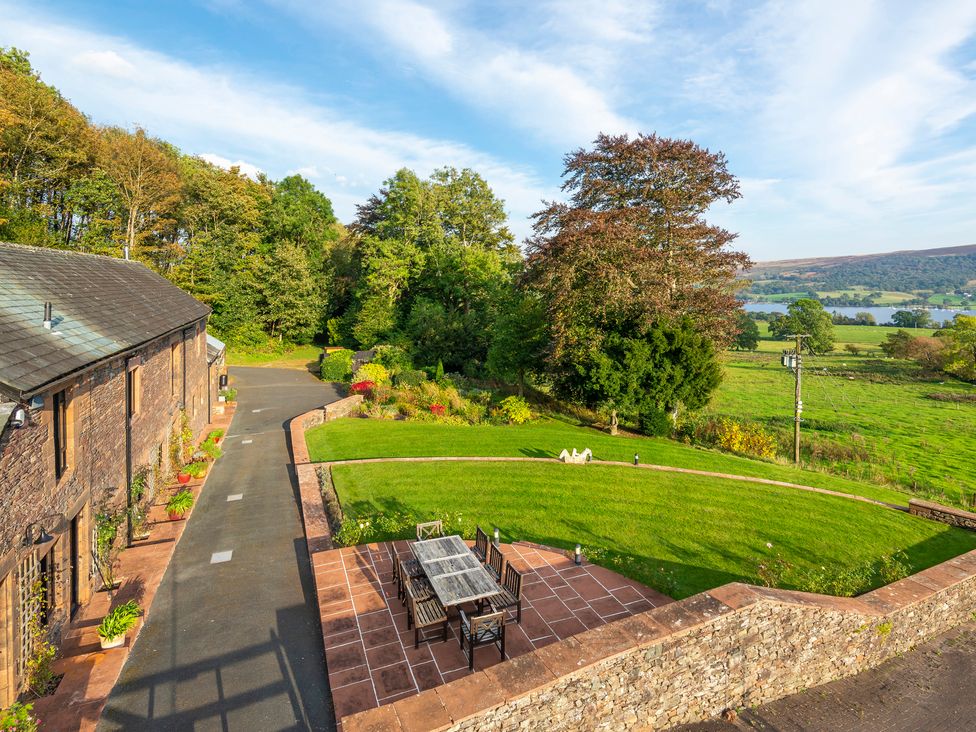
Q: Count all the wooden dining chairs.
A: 8